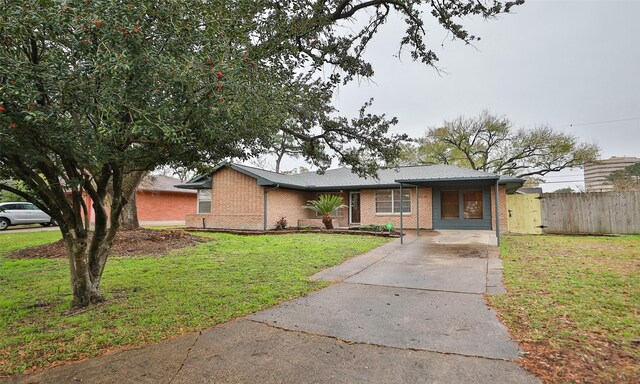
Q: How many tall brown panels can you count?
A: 2